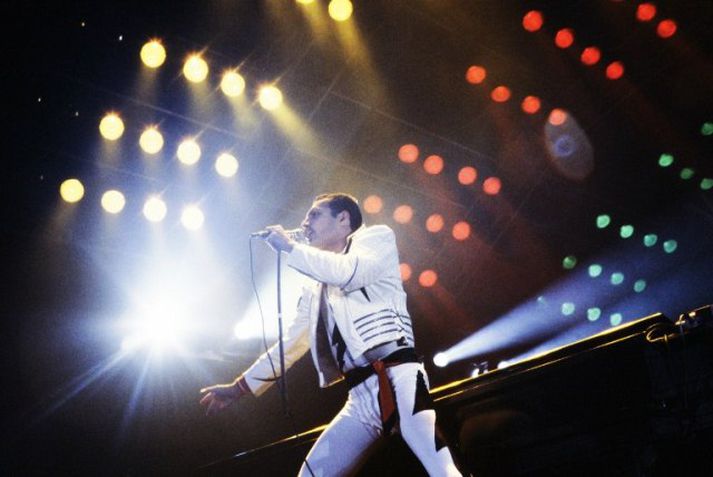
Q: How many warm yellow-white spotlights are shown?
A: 14